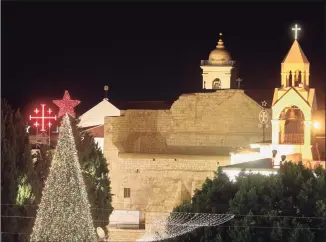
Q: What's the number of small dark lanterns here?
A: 2